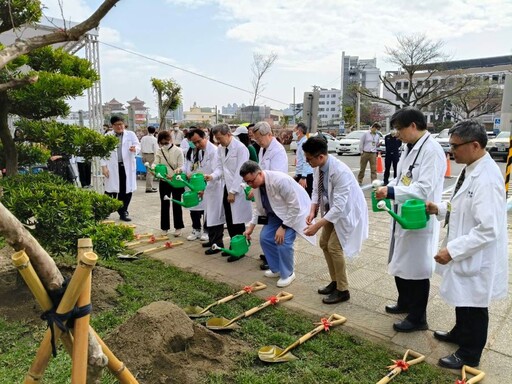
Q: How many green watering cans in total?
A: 8